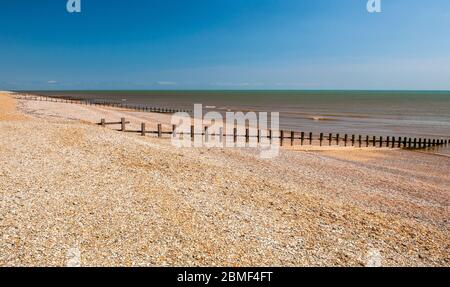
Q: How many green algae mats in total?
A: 0